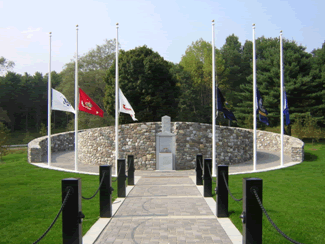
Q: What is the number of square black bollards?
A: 8